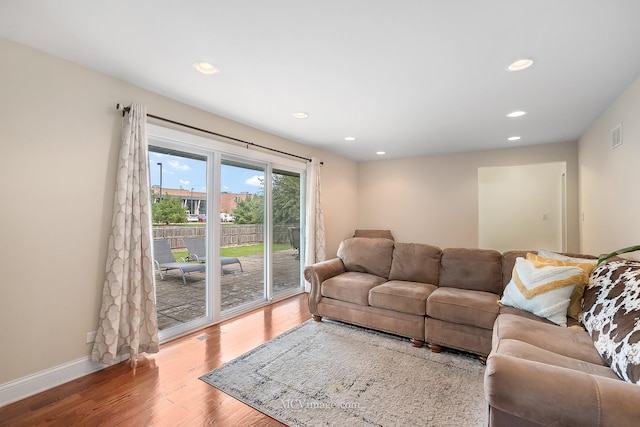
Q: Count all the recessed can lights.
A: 7